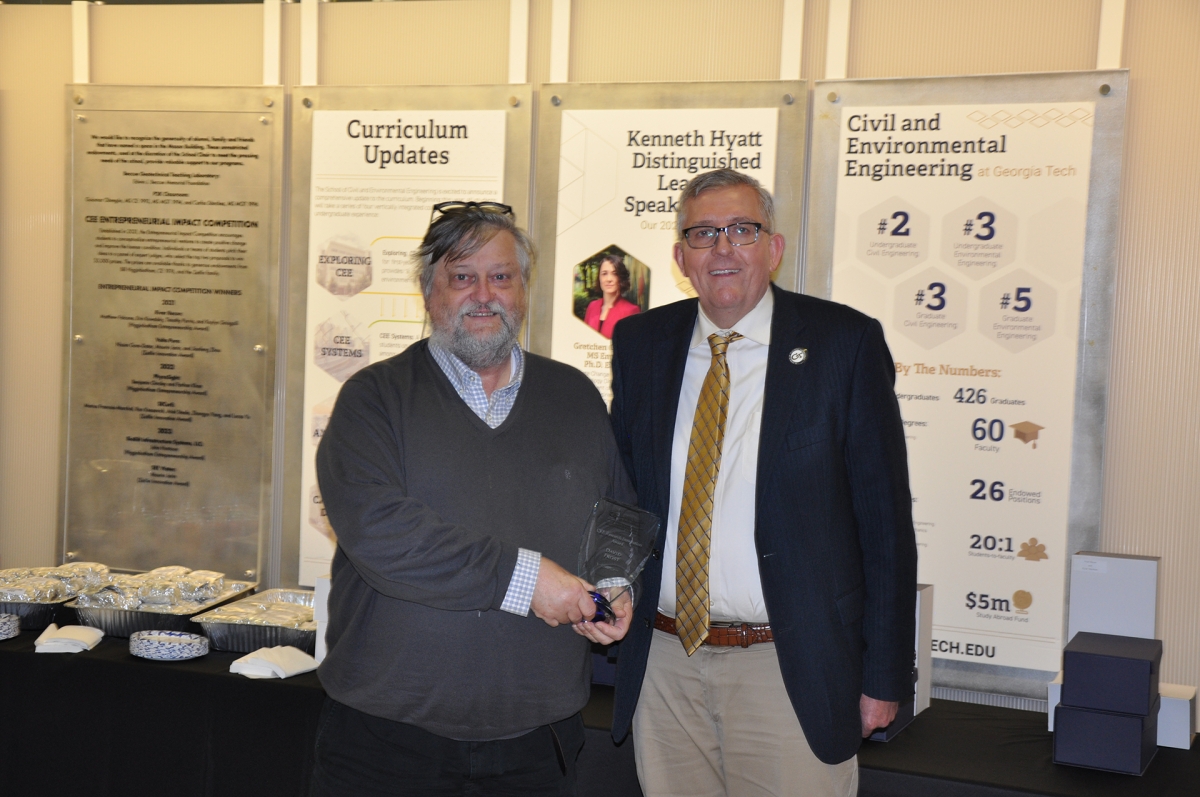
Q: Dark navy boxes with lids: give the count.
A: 2